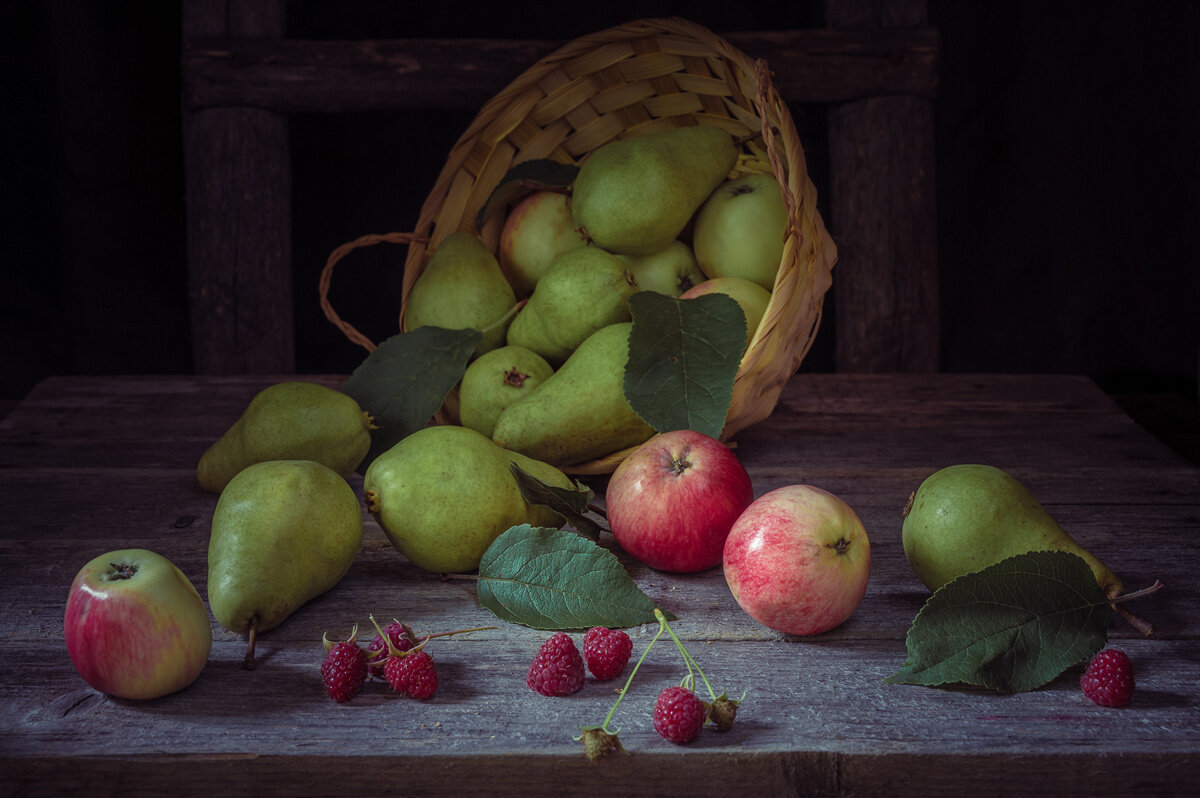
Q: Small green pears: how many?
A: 9